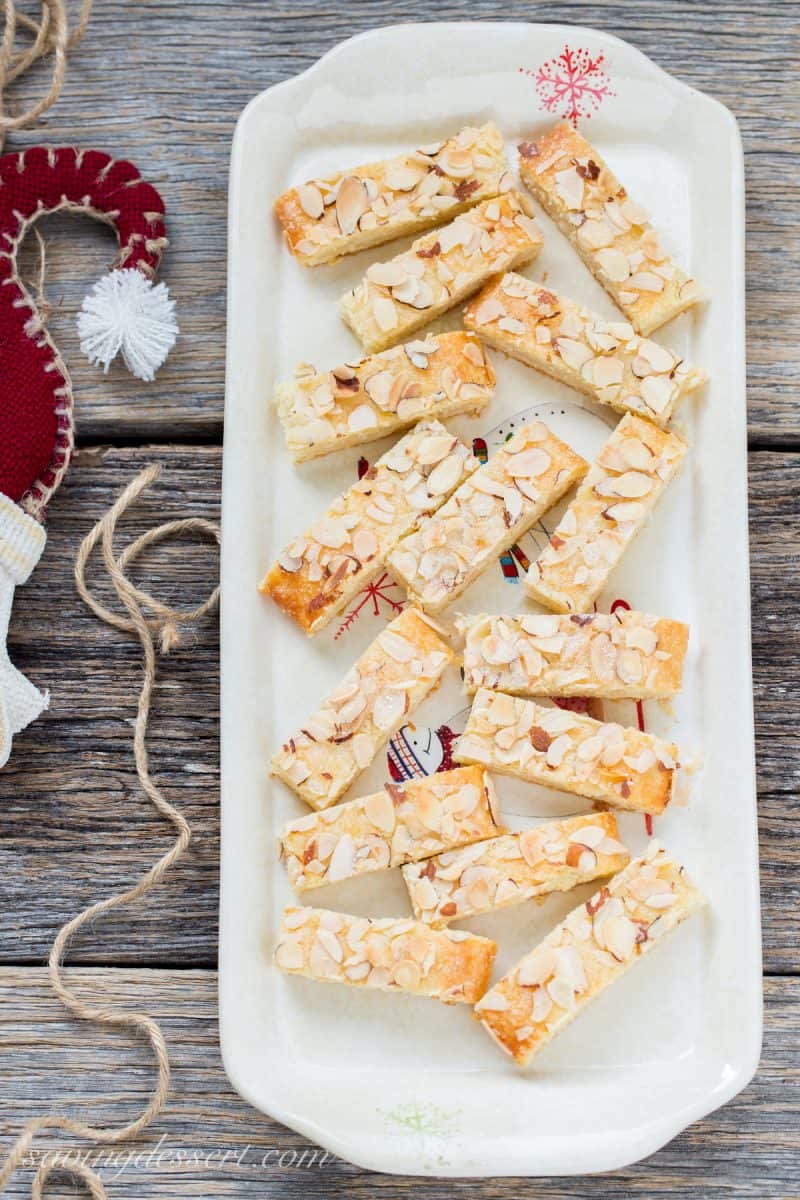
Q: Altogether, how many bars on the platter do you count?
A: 15